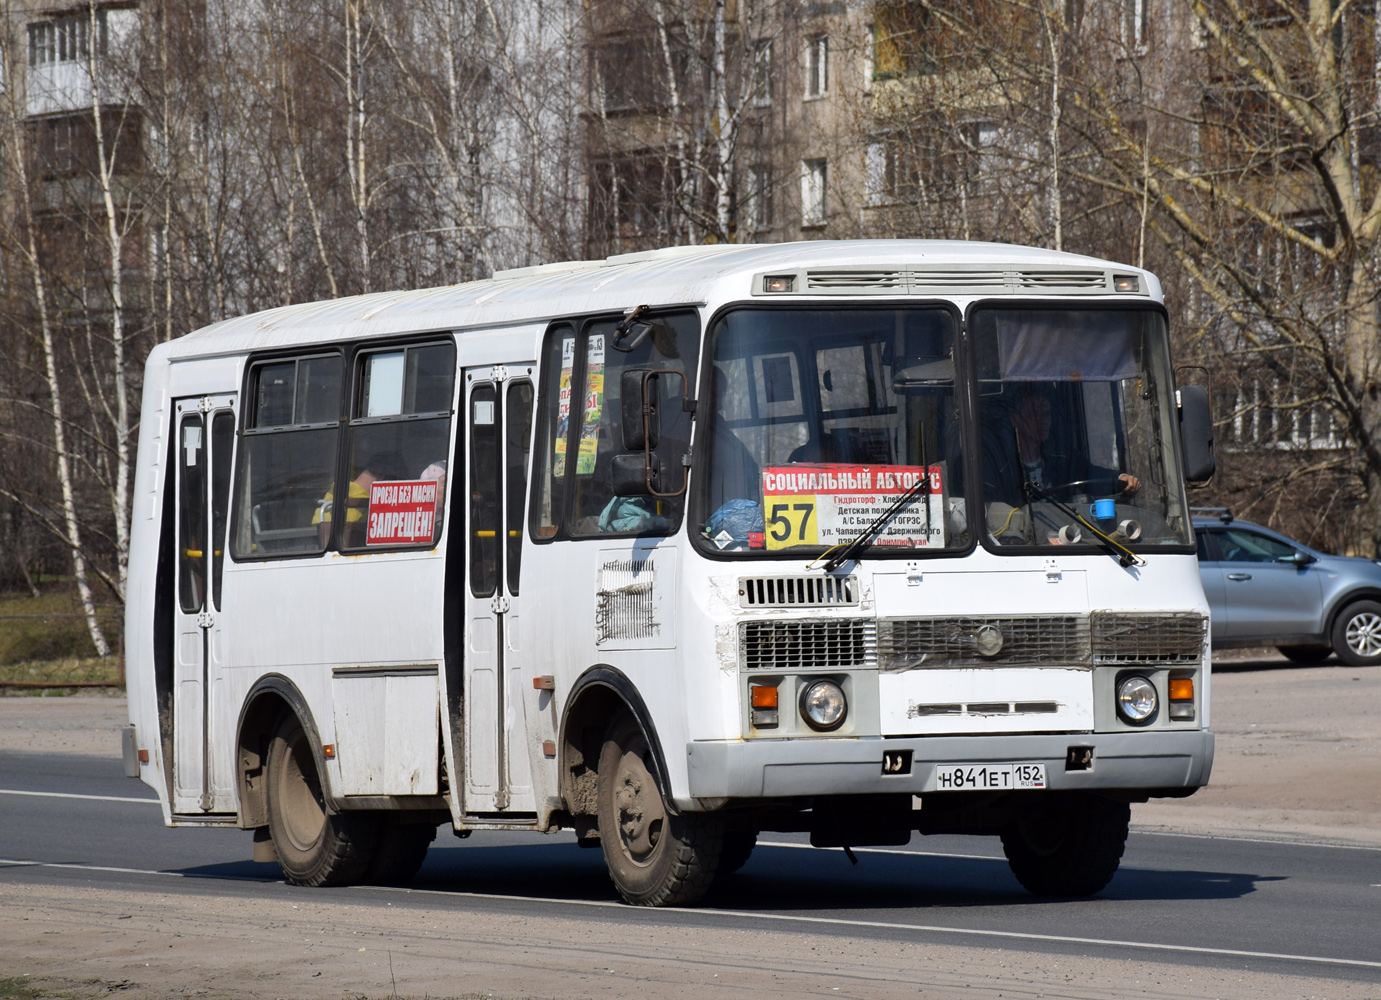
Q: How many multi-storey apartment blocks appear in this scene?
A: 2